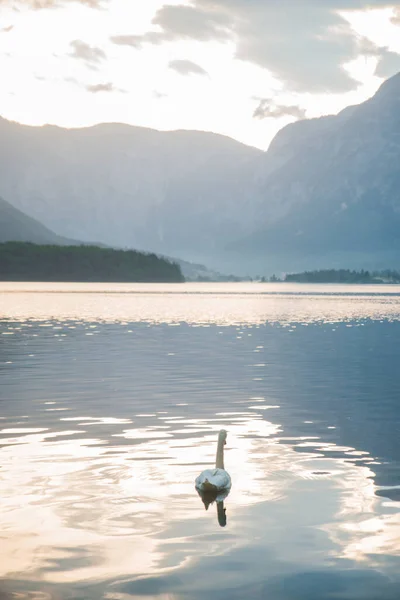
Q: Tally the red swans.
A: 0